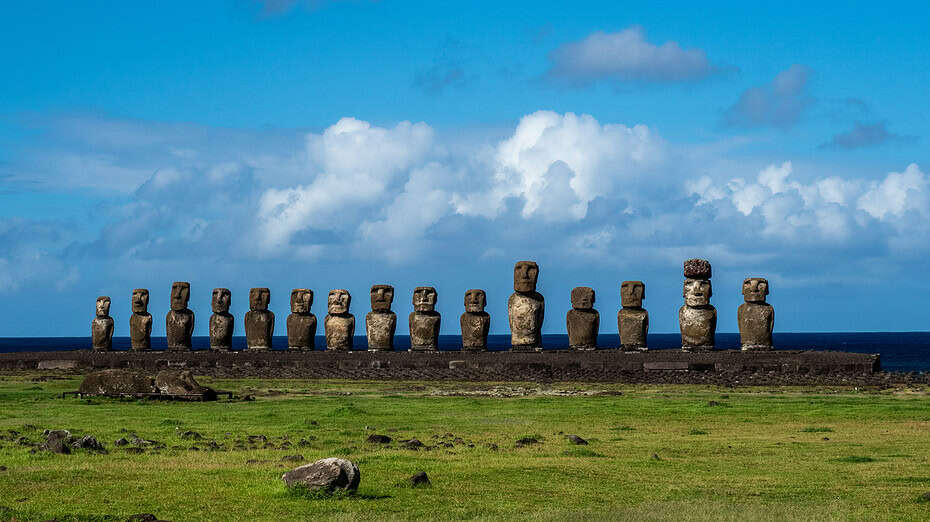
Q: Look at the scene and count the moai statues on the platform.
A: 15